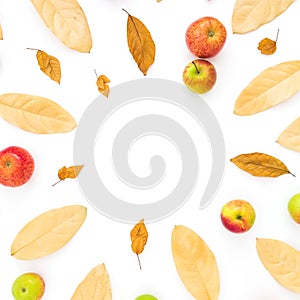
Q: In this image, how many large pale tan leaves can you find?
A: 9